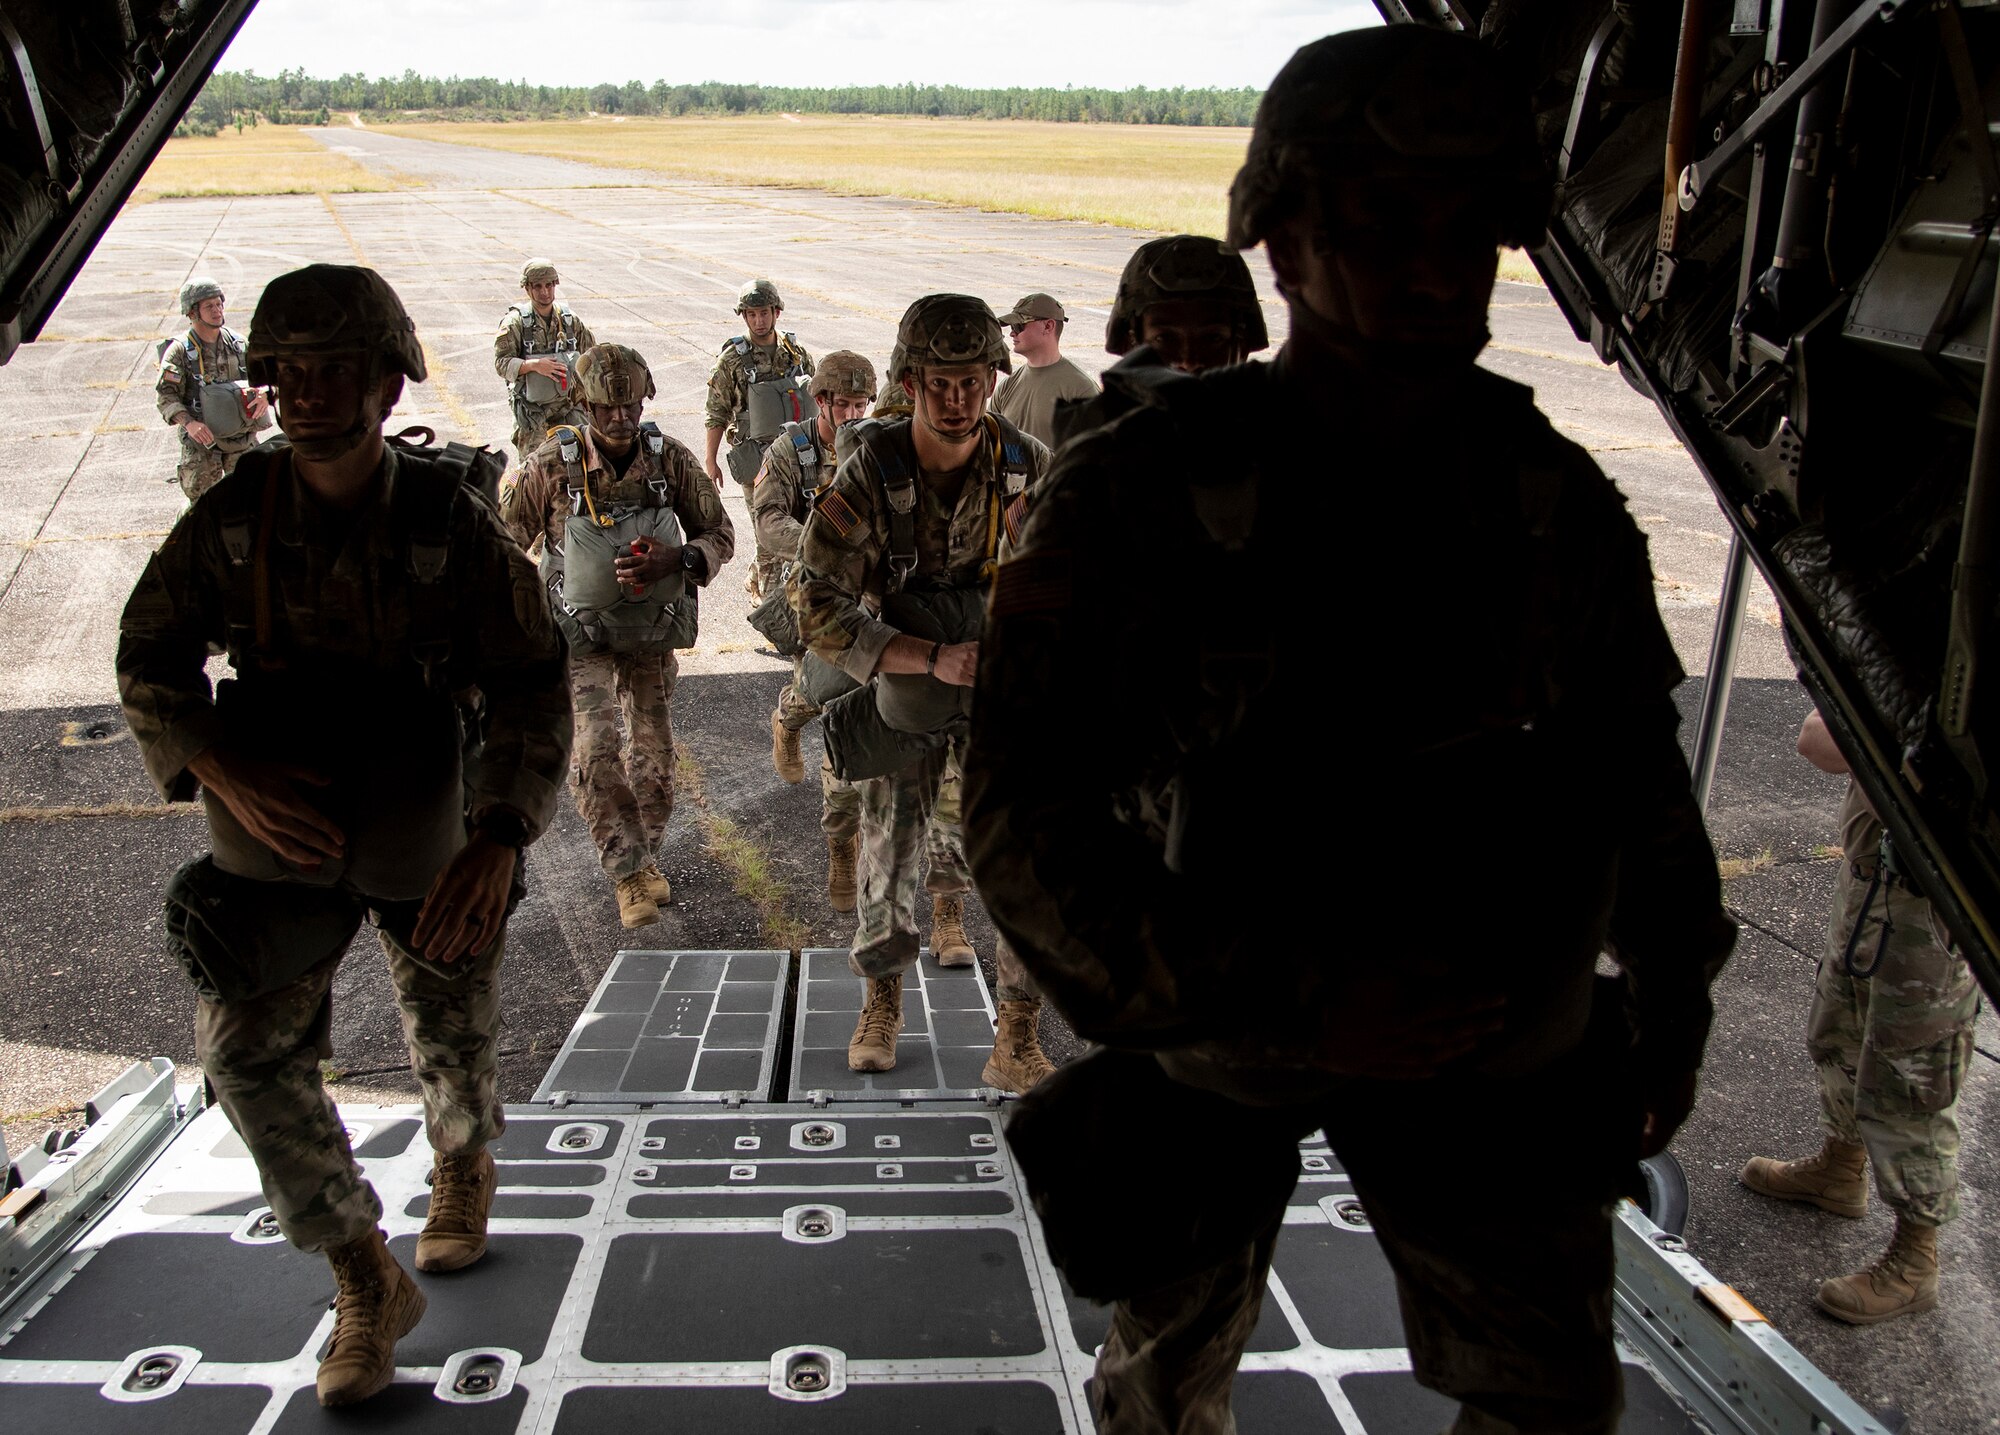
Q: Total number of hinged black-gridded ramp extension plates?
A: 2